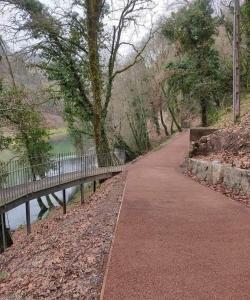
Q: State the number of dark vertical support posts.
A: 5